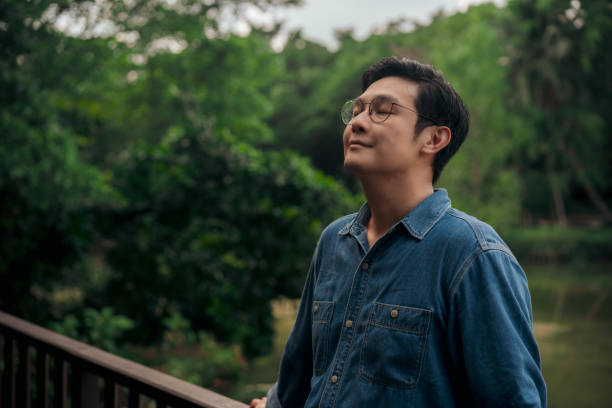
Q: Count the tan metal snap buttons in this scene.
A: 5